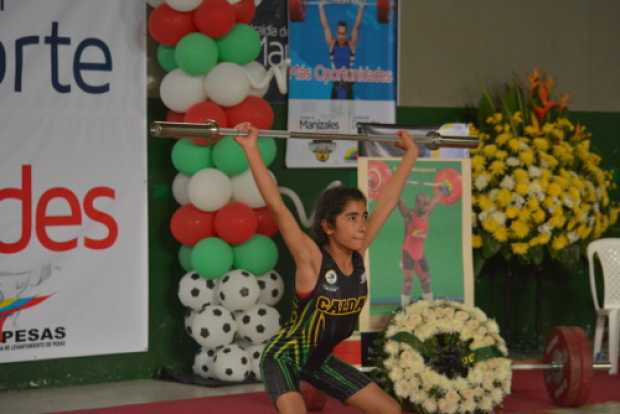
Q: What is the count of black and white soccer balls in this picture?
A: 9